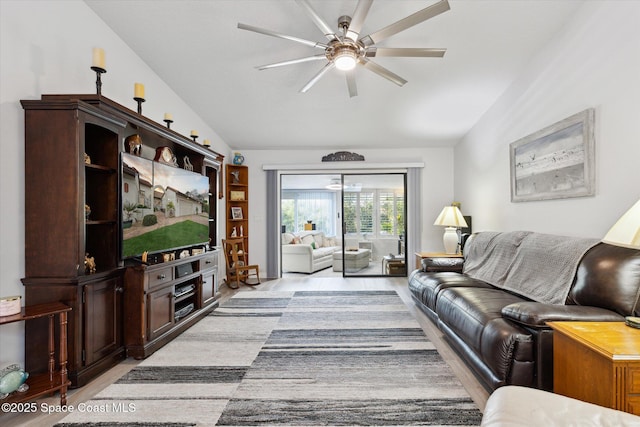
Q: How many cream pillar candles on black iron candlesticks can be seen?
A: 5